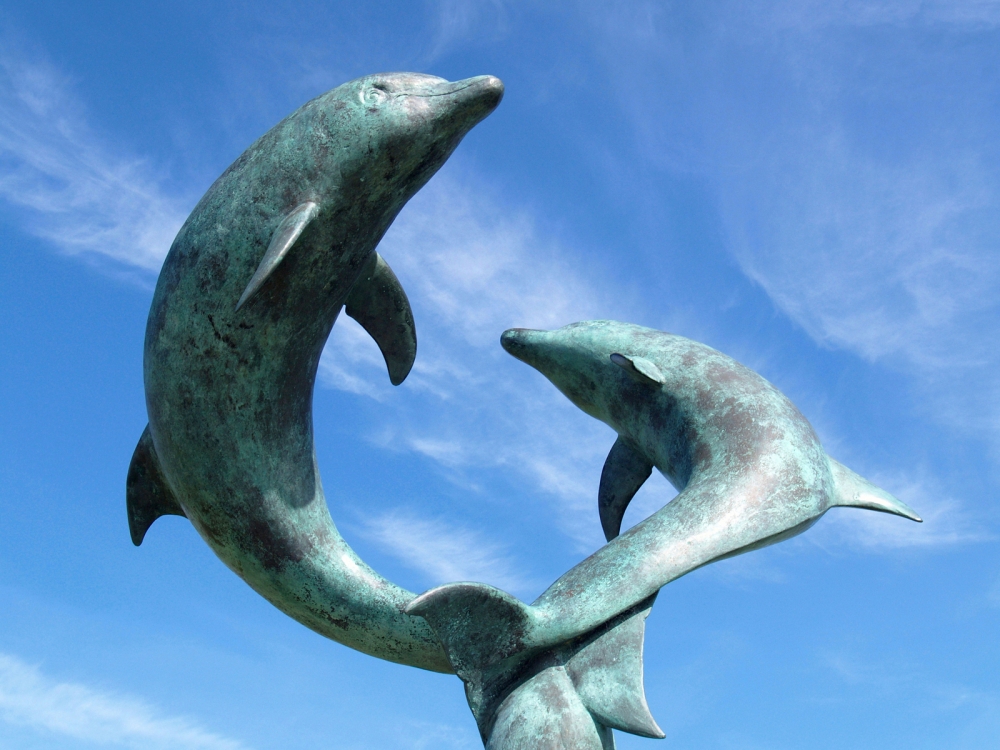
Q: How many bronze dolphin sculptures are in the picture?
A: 2